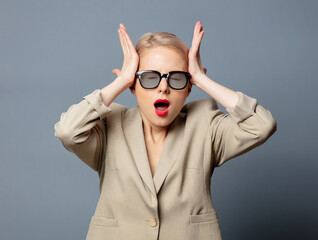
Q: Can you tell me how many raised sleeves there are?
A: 2